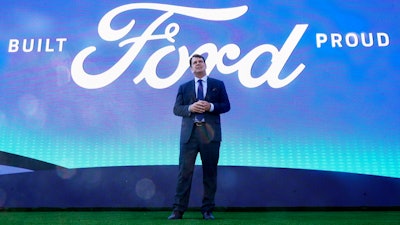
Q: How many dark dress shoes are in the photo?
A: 2